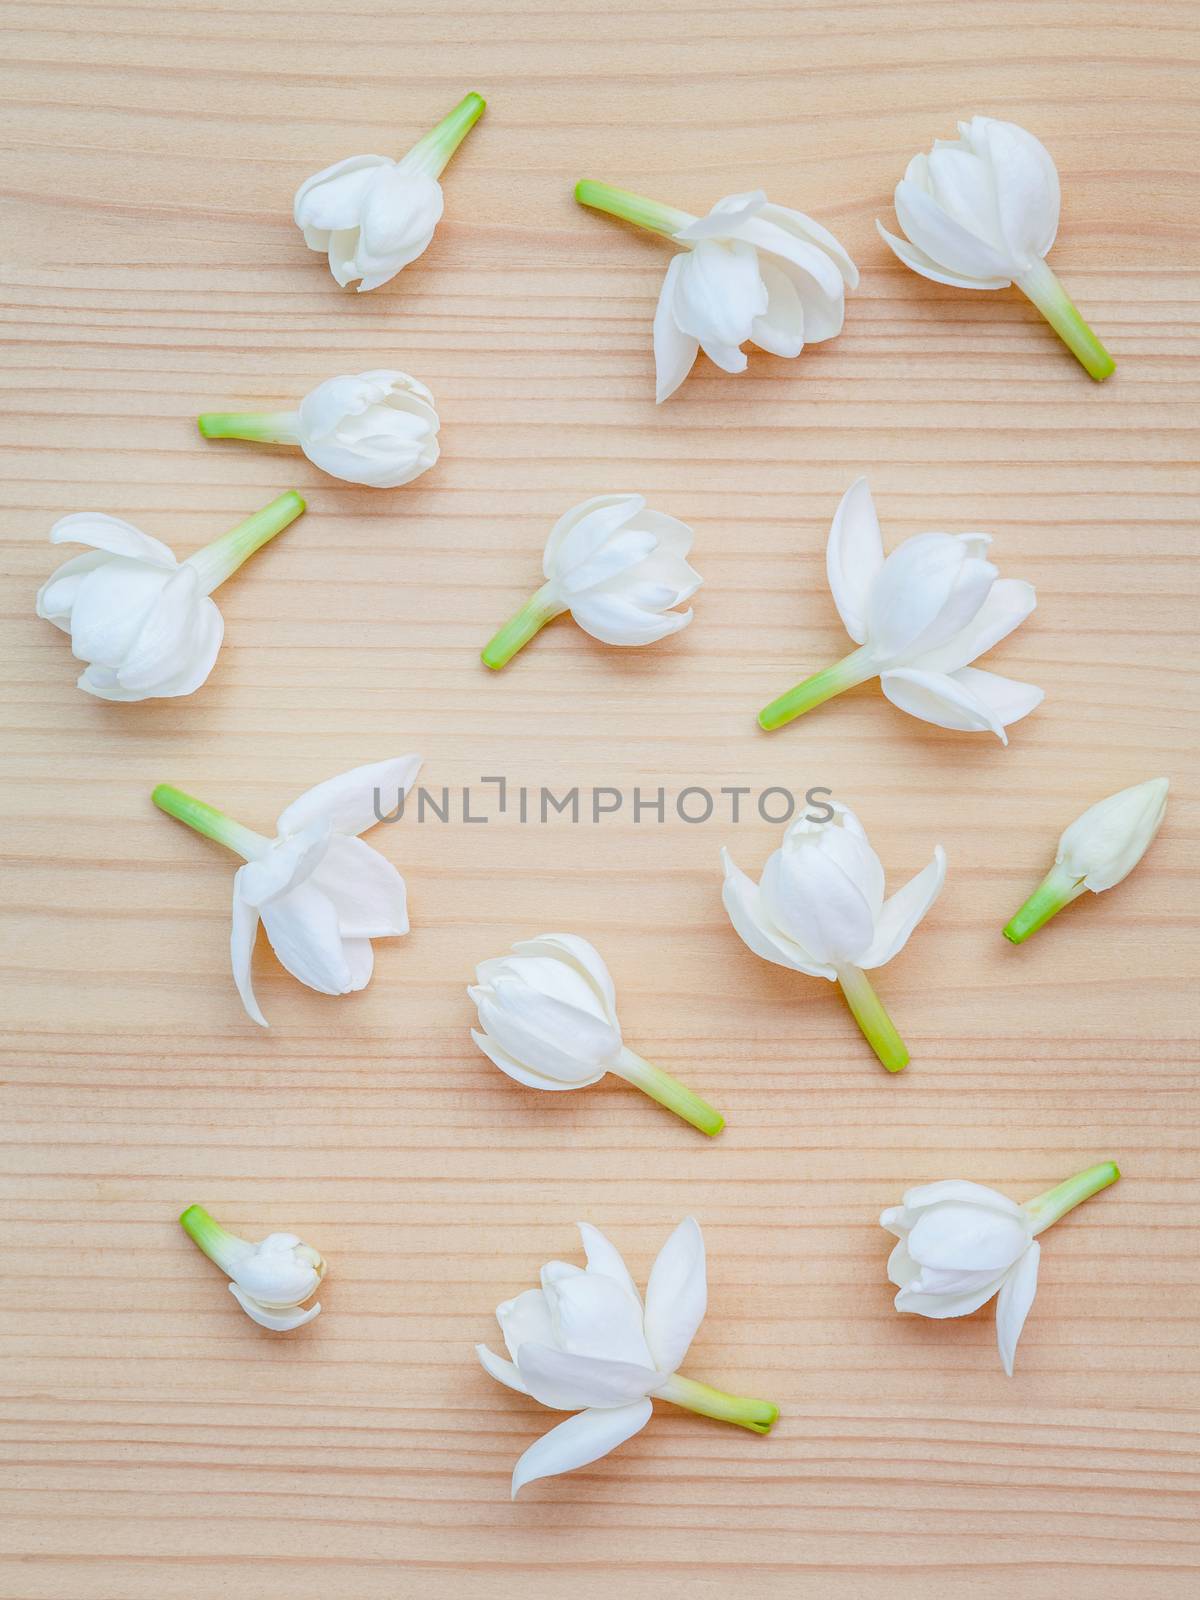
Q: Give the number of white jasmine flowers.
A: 14